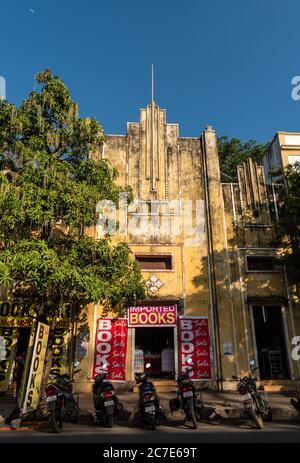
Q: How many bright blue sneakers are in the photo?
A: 0